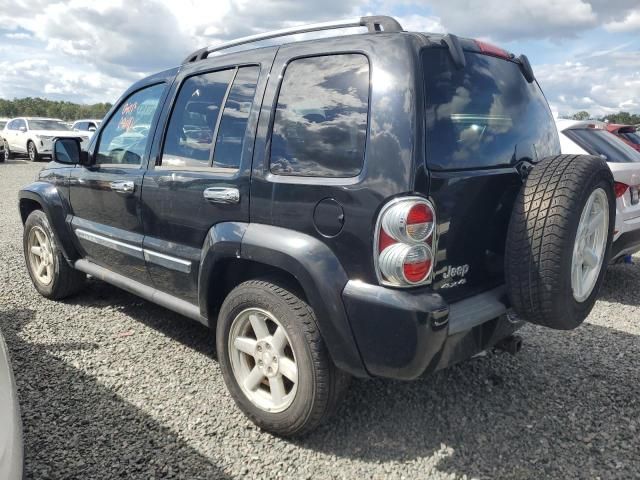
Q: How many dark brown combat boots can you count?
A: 0